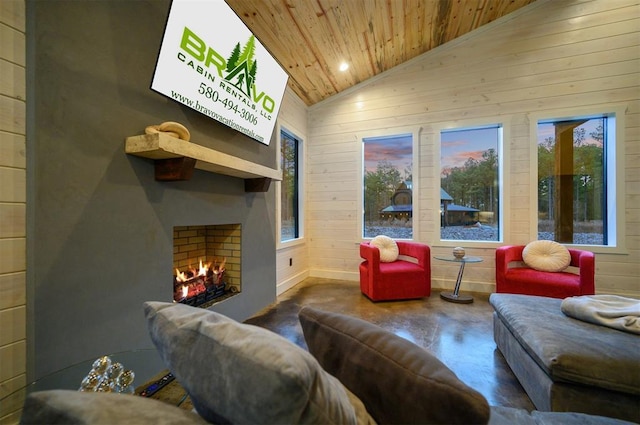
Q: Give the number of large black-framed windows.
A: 4